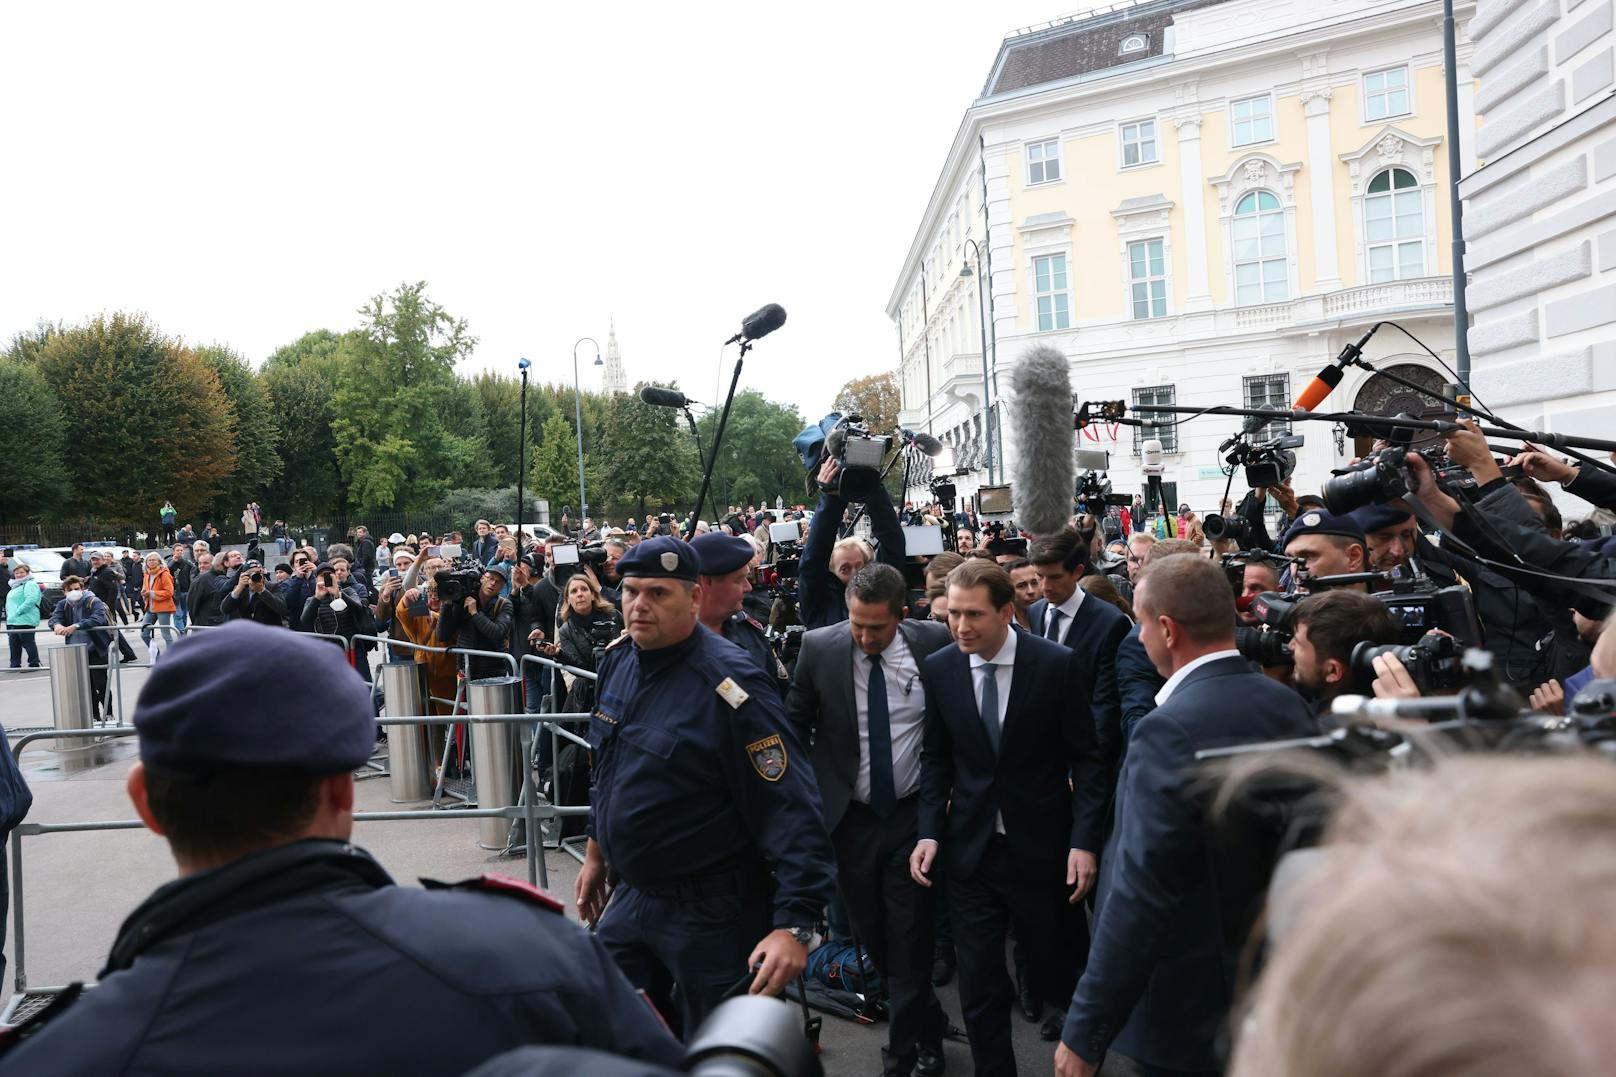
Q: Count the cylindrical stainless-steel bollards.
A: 3